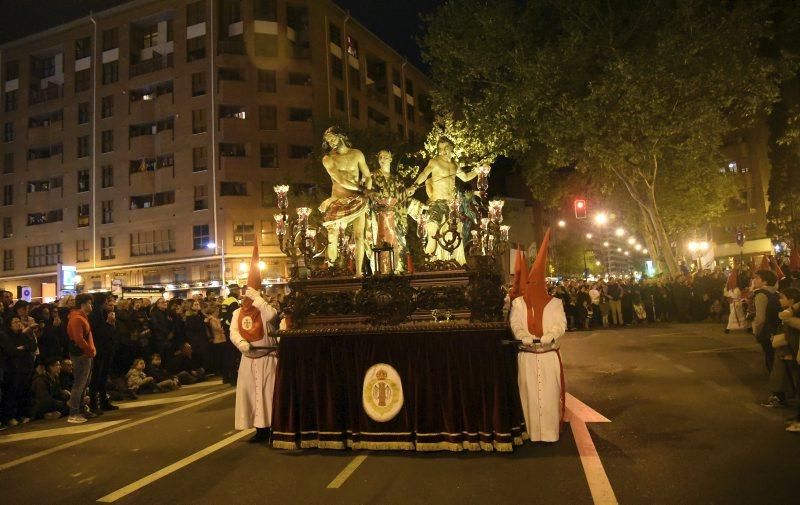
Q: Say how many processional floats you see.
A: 1